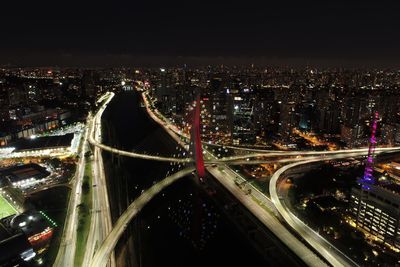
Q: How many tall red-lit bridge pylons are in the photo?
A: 1